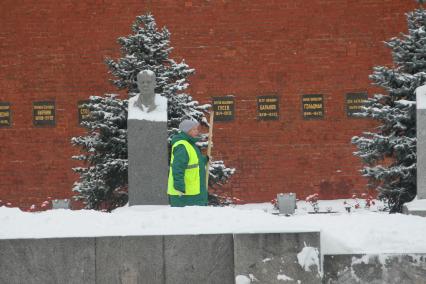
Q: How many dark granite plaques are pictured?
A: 7